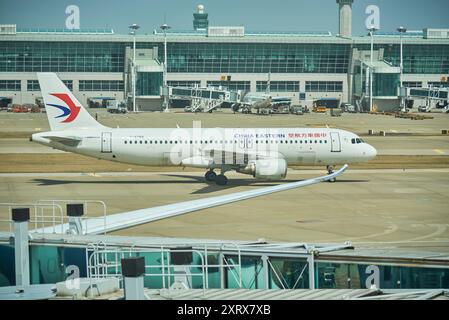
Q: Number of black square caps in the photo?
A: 4